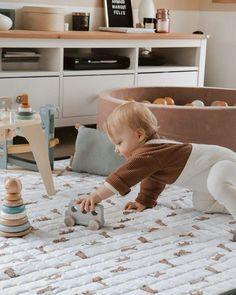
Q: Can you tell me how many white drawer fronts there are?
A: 3